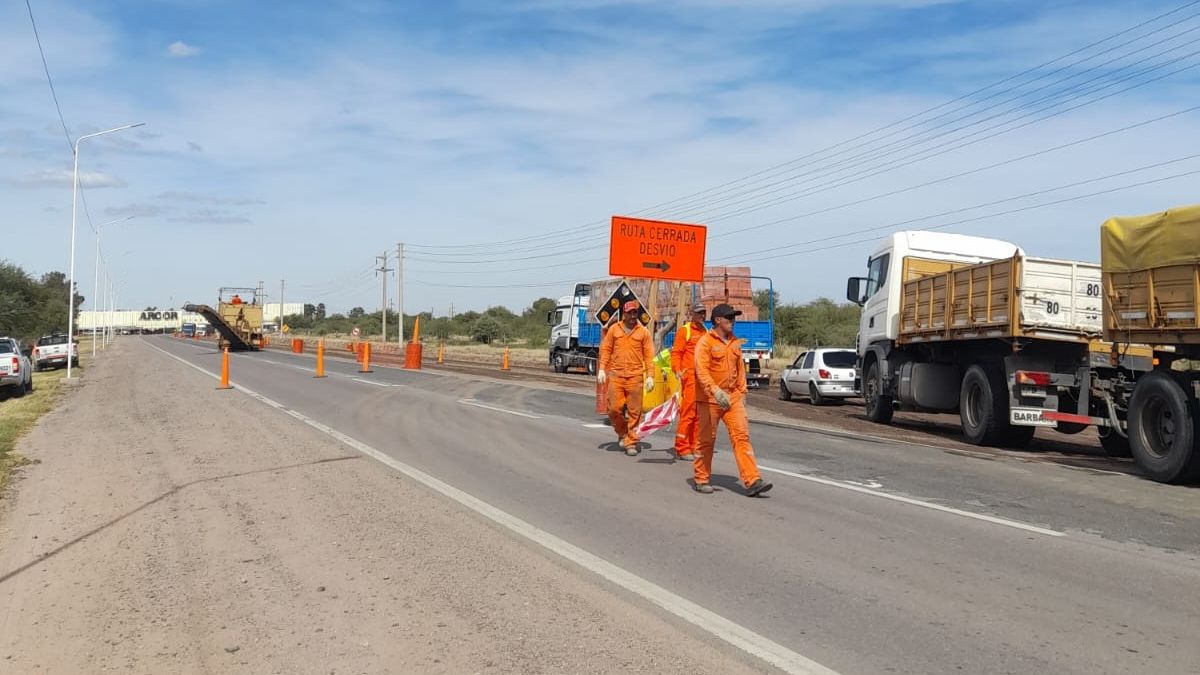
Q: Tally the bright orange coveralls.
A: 3